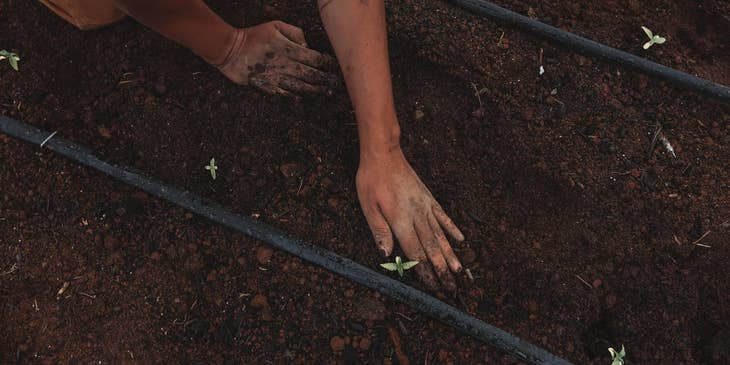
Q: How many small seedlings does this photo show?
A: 5